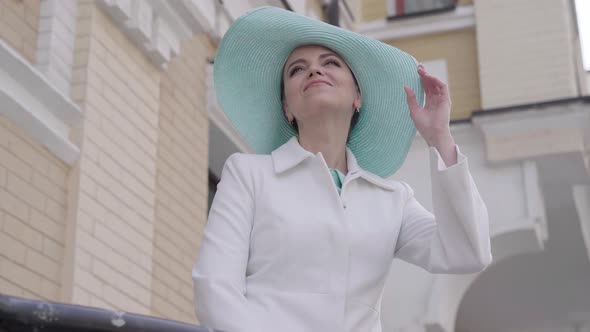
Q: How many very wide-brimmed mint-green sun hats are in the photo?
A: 1